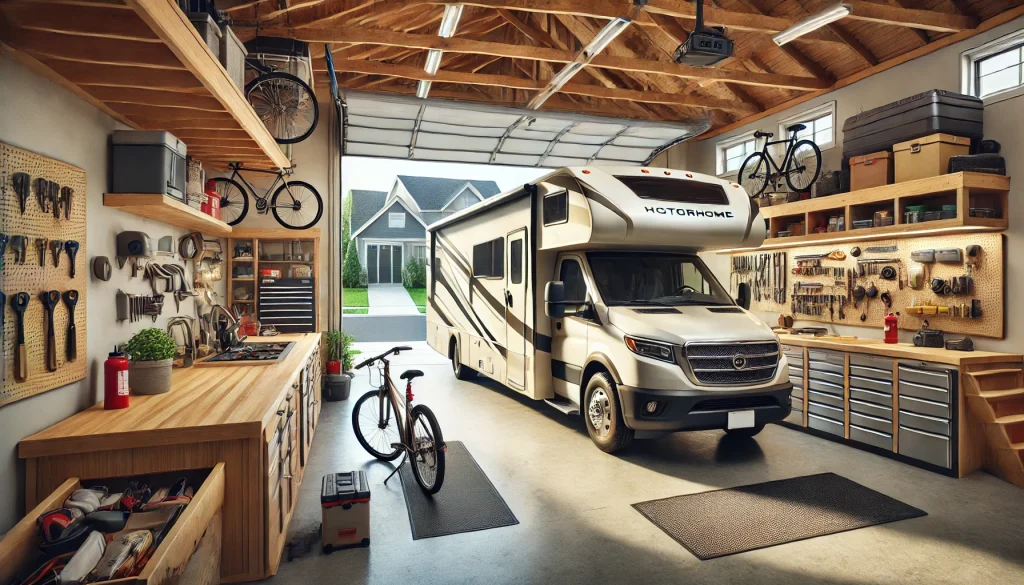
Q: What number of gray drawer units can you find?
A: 4